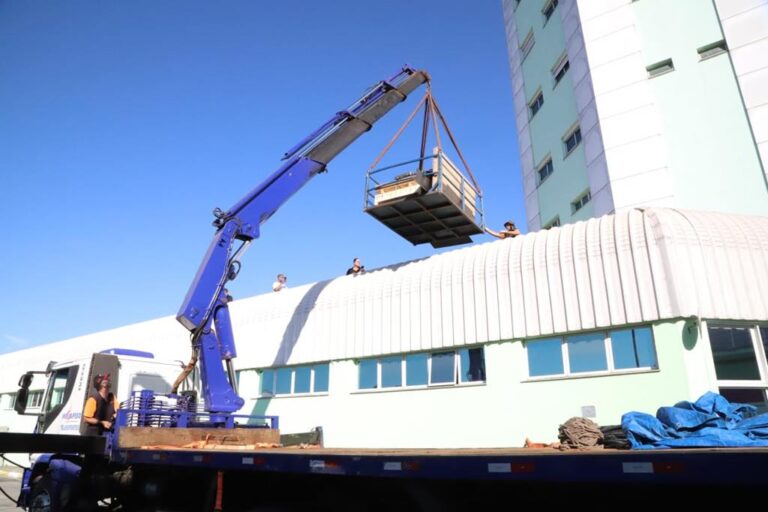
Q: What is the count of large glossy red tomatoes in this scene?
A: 0